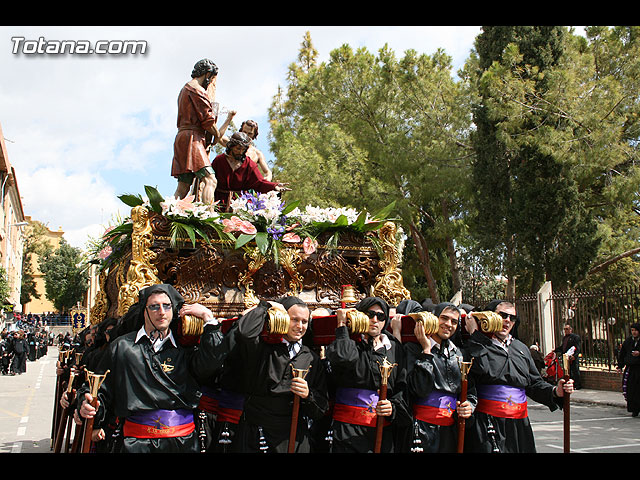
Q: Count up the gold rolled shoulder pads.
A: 5